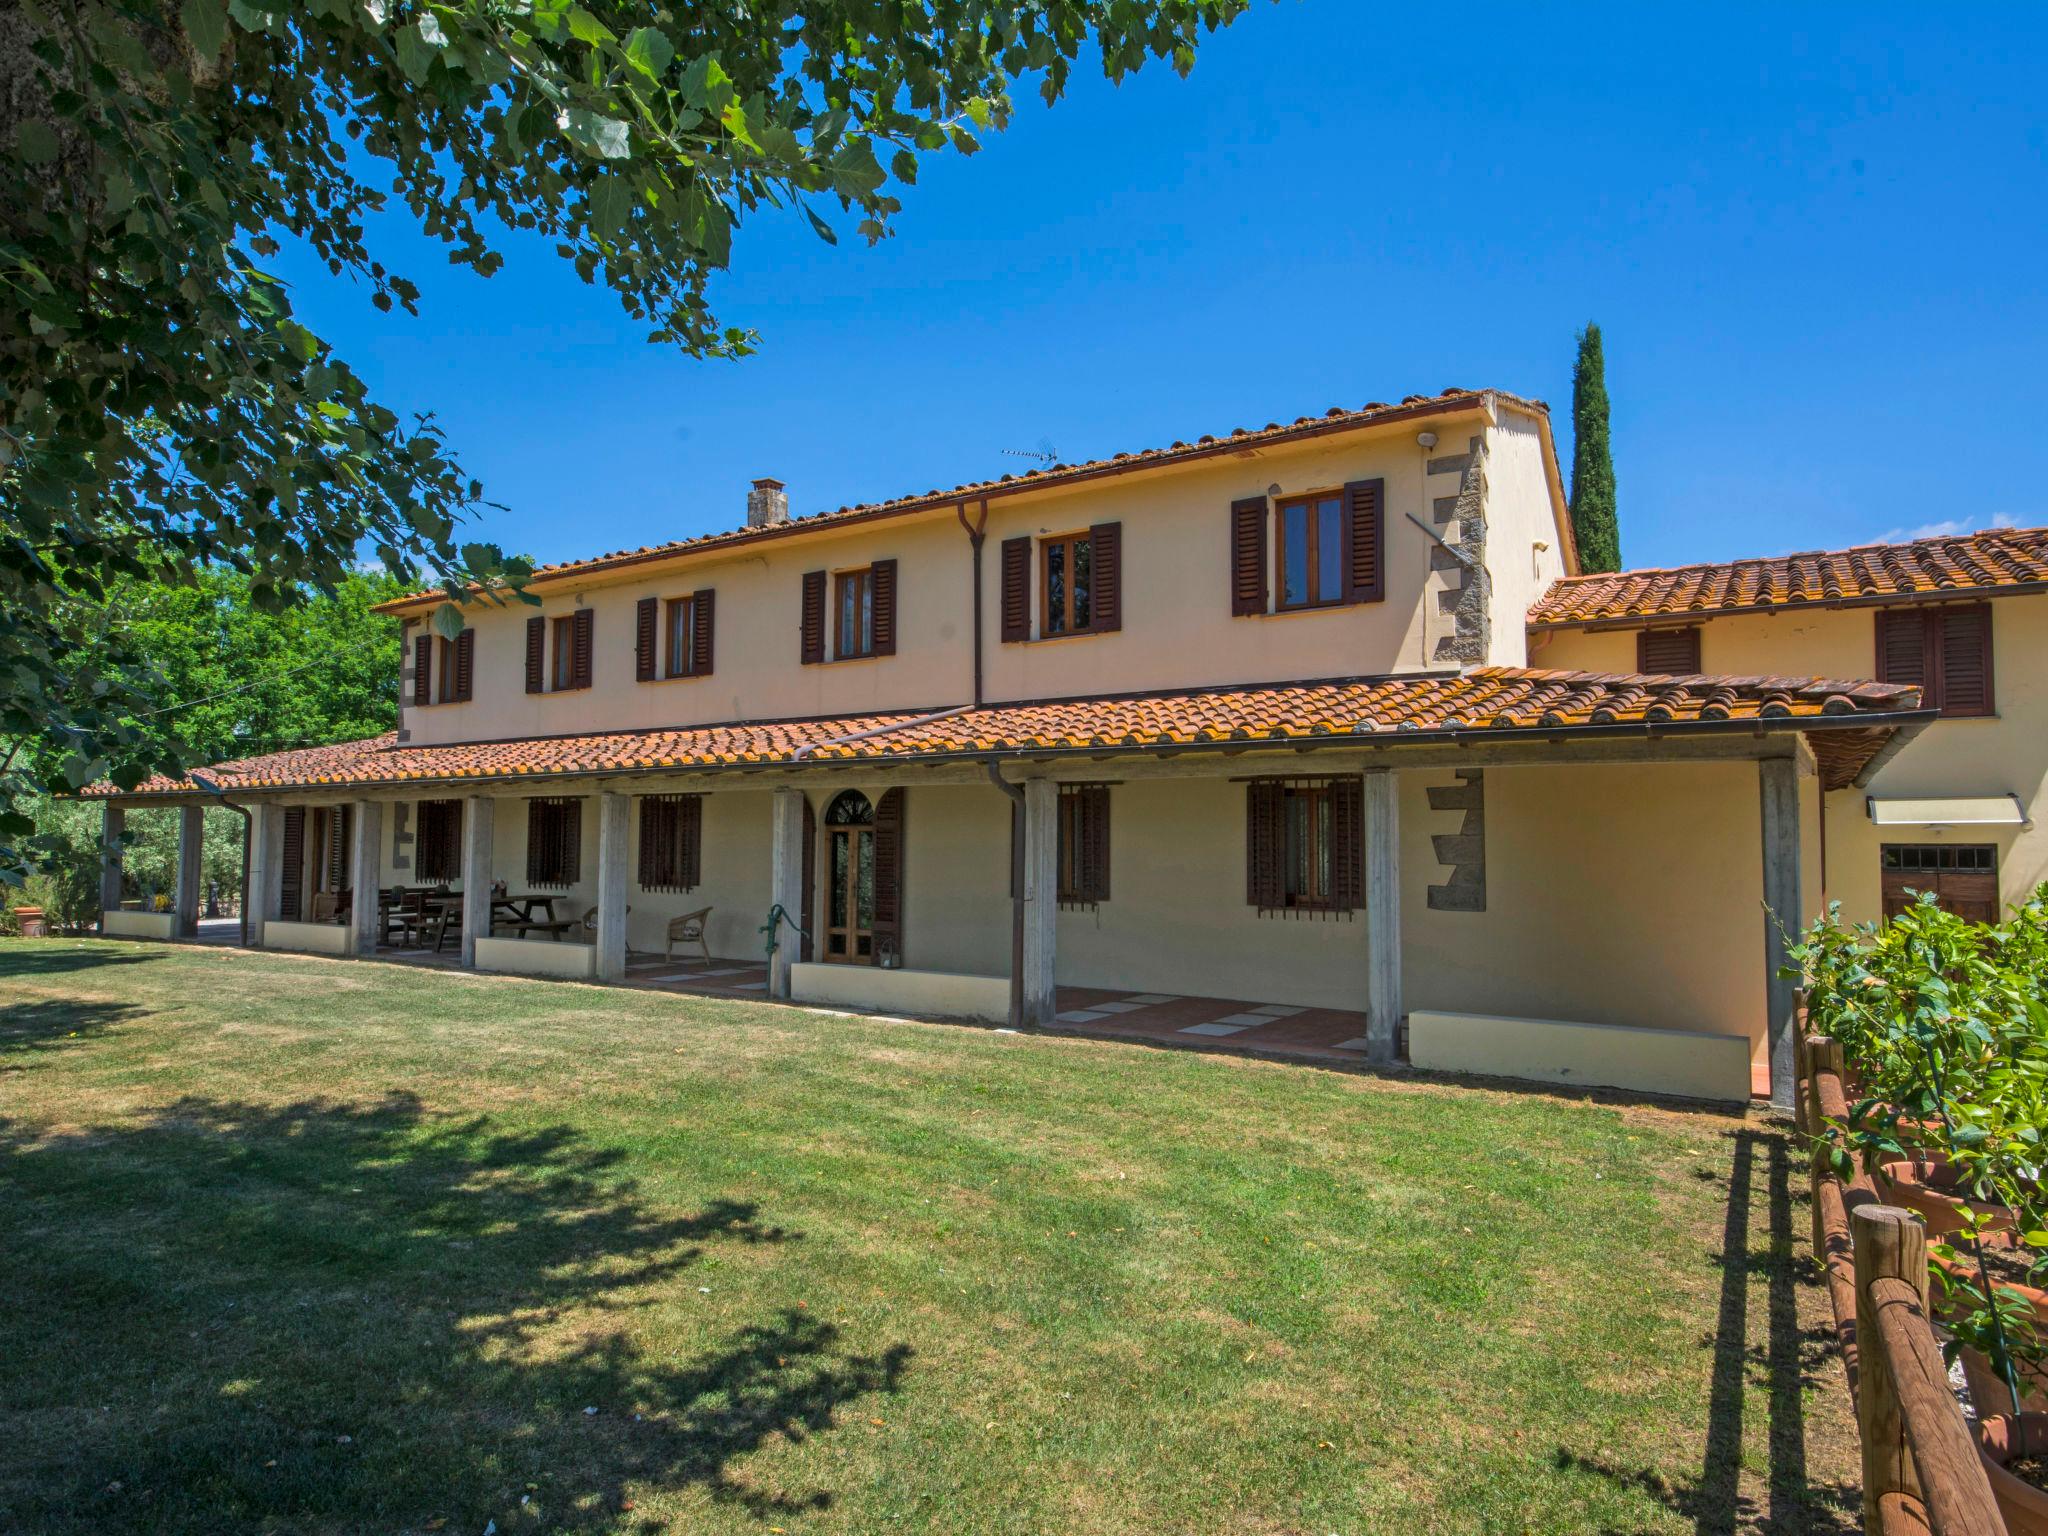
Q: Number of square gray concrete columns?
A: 10